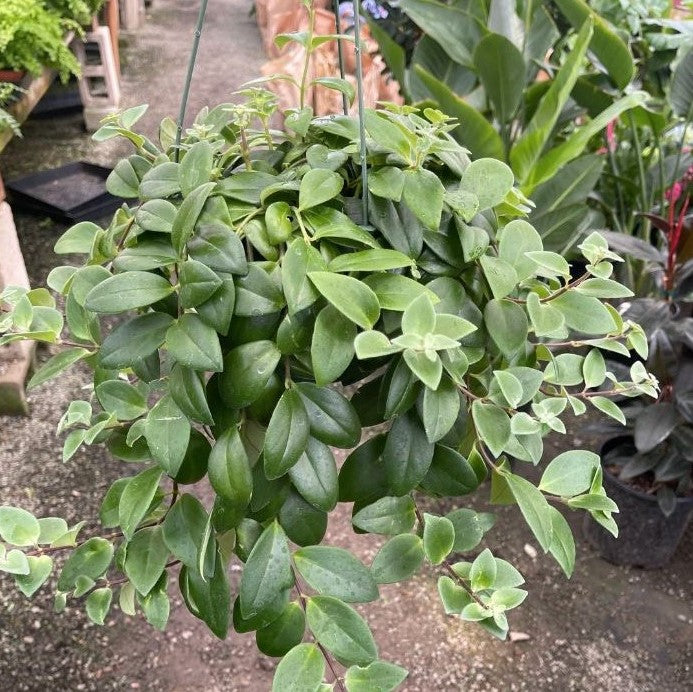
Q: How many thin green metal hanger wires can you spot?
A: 3